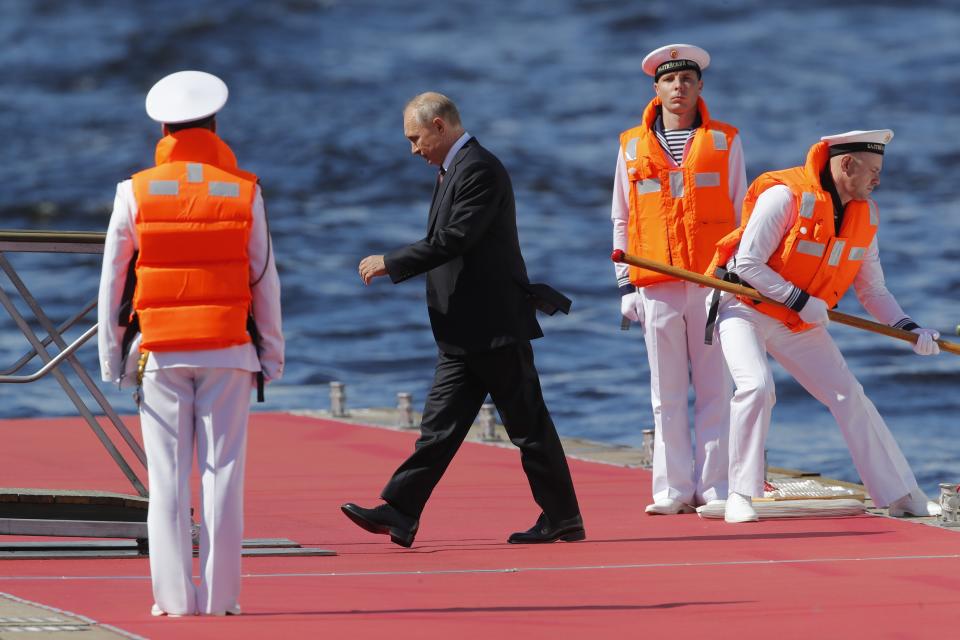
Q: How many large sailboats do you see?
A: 0